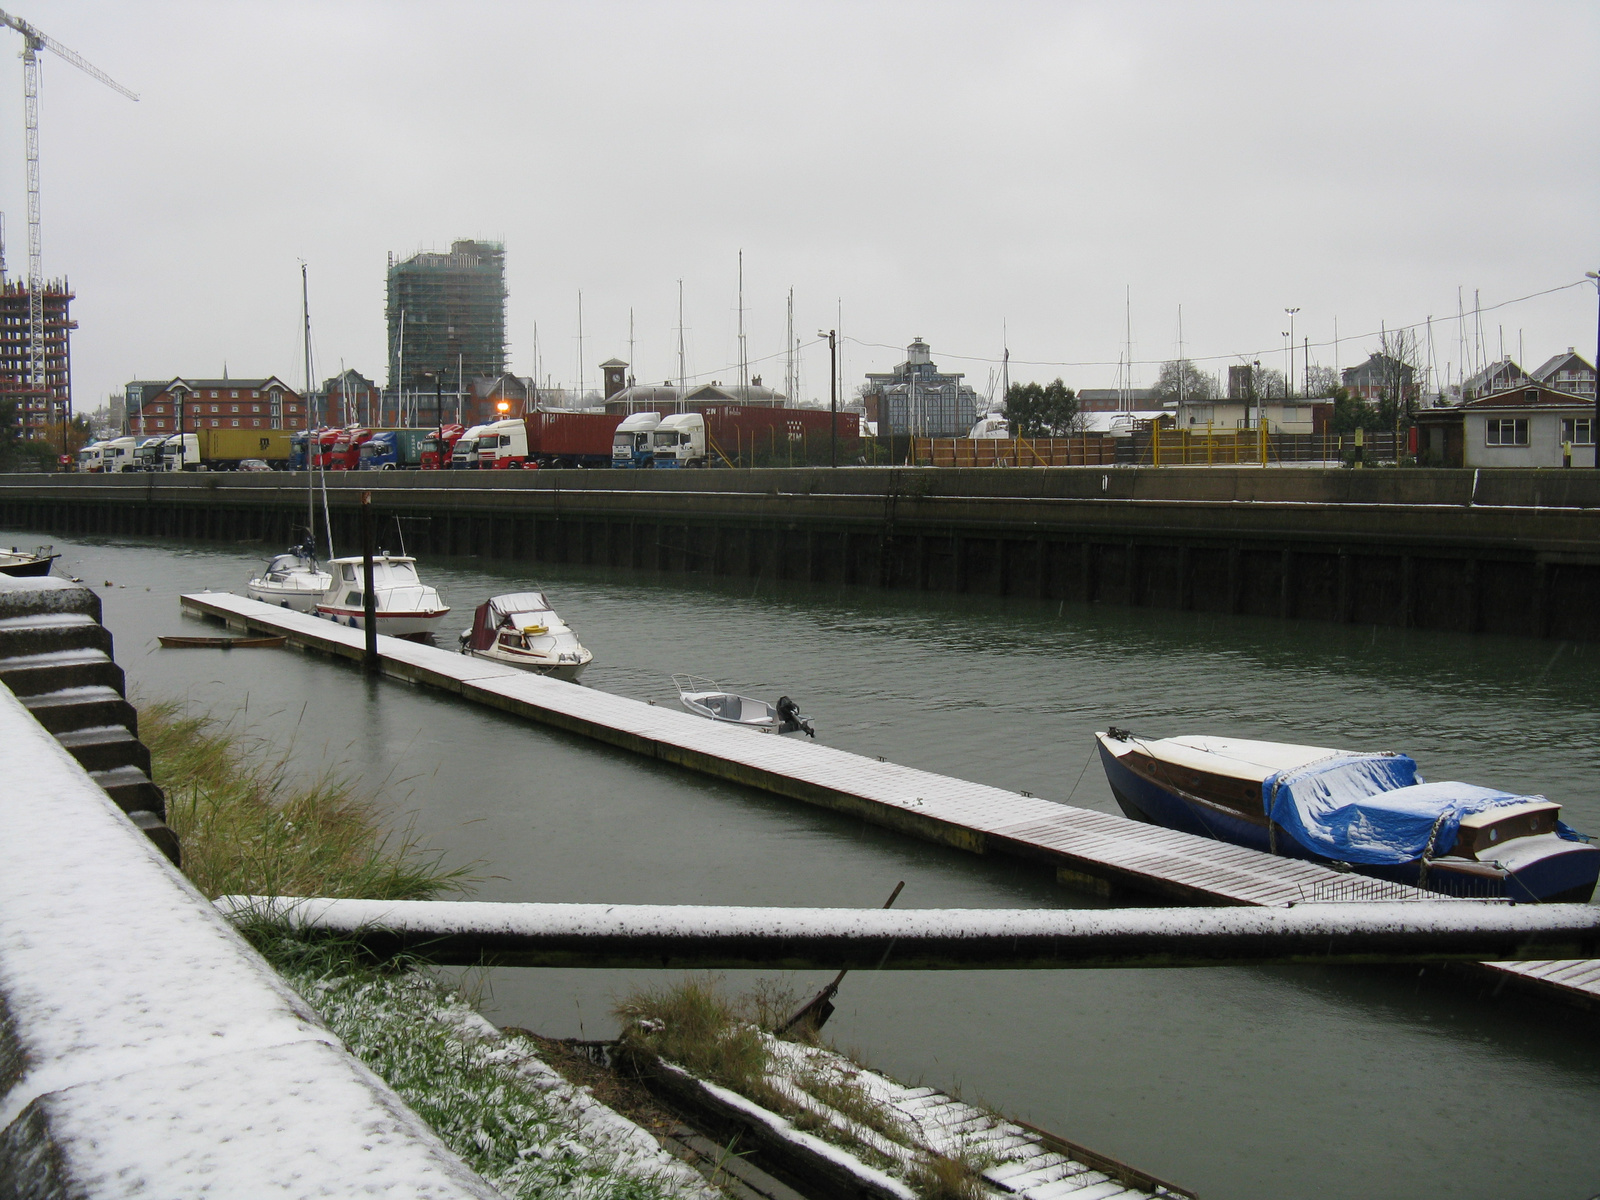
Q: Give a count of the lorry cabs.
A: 14